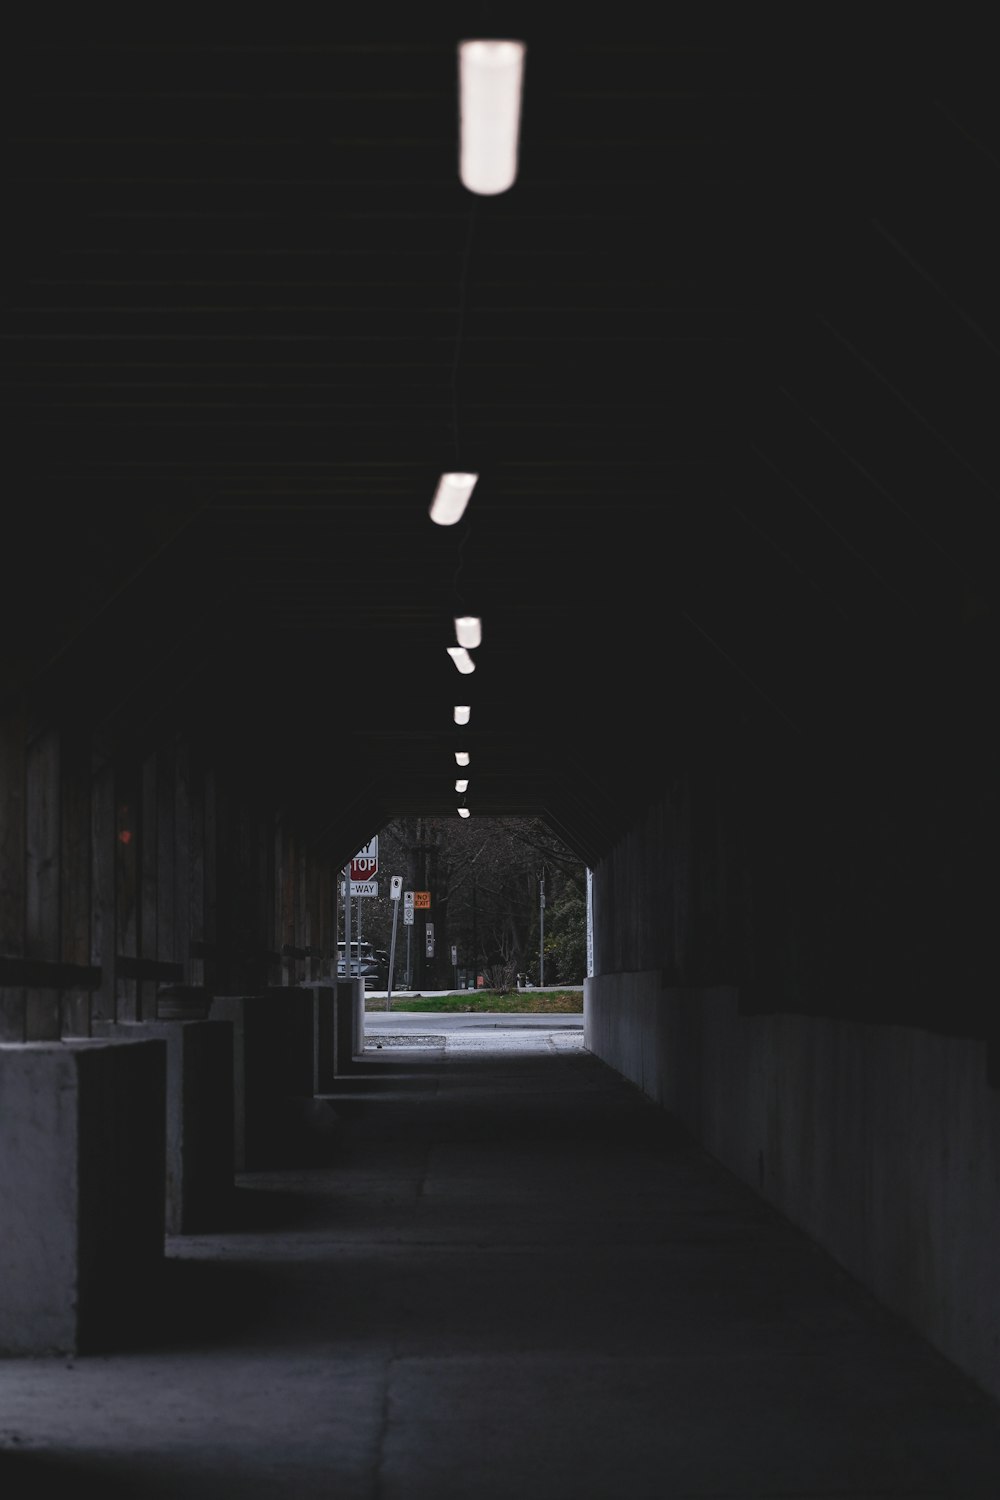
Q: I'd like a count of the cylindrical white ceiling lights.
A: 8